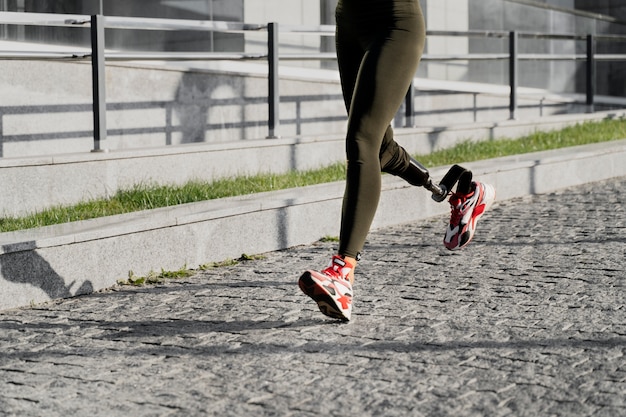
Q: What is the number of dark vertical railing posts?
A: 5